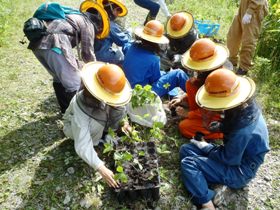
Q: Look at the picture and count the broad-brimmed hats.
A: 7